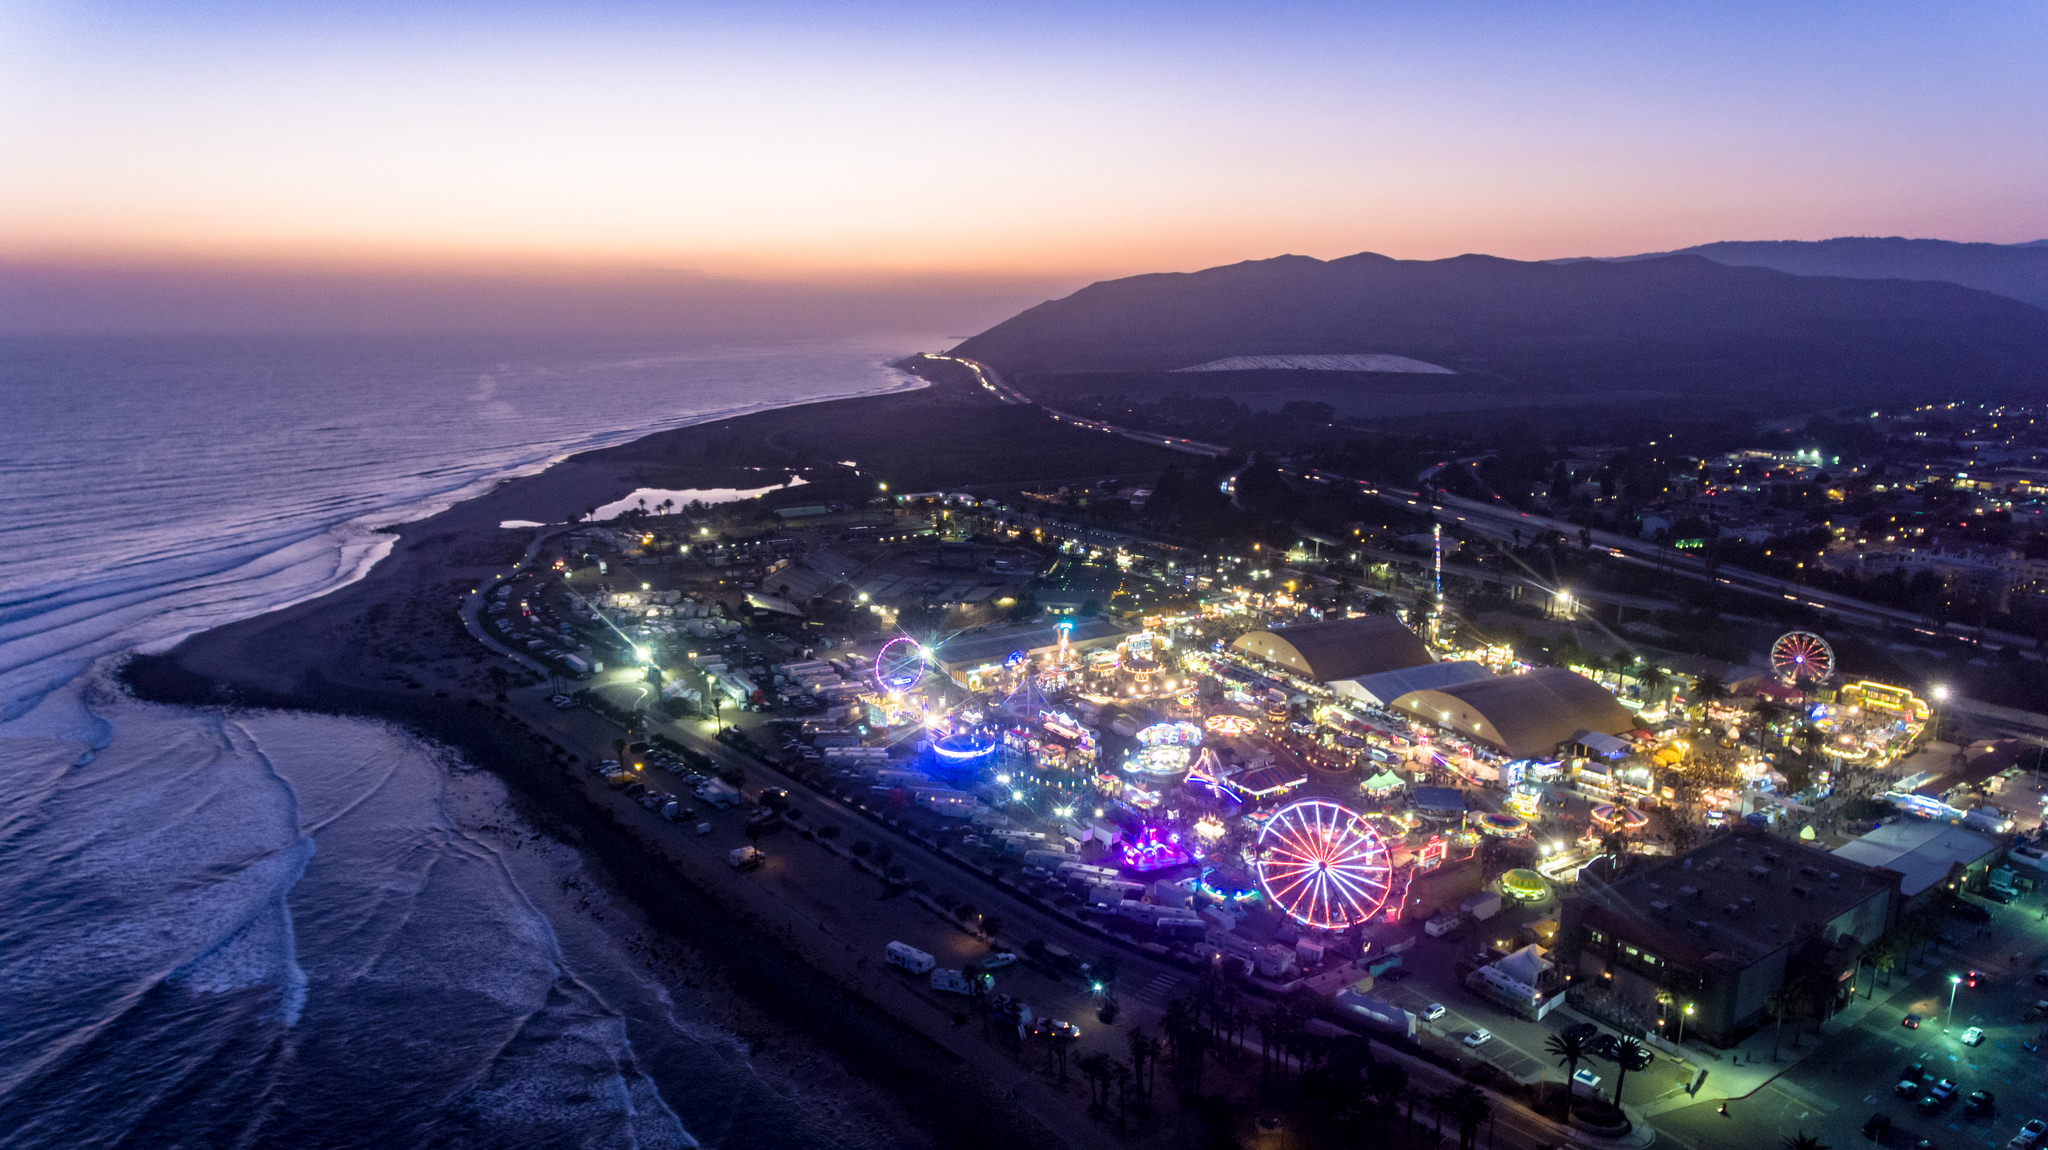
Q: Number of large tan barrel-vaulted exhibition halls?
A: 2